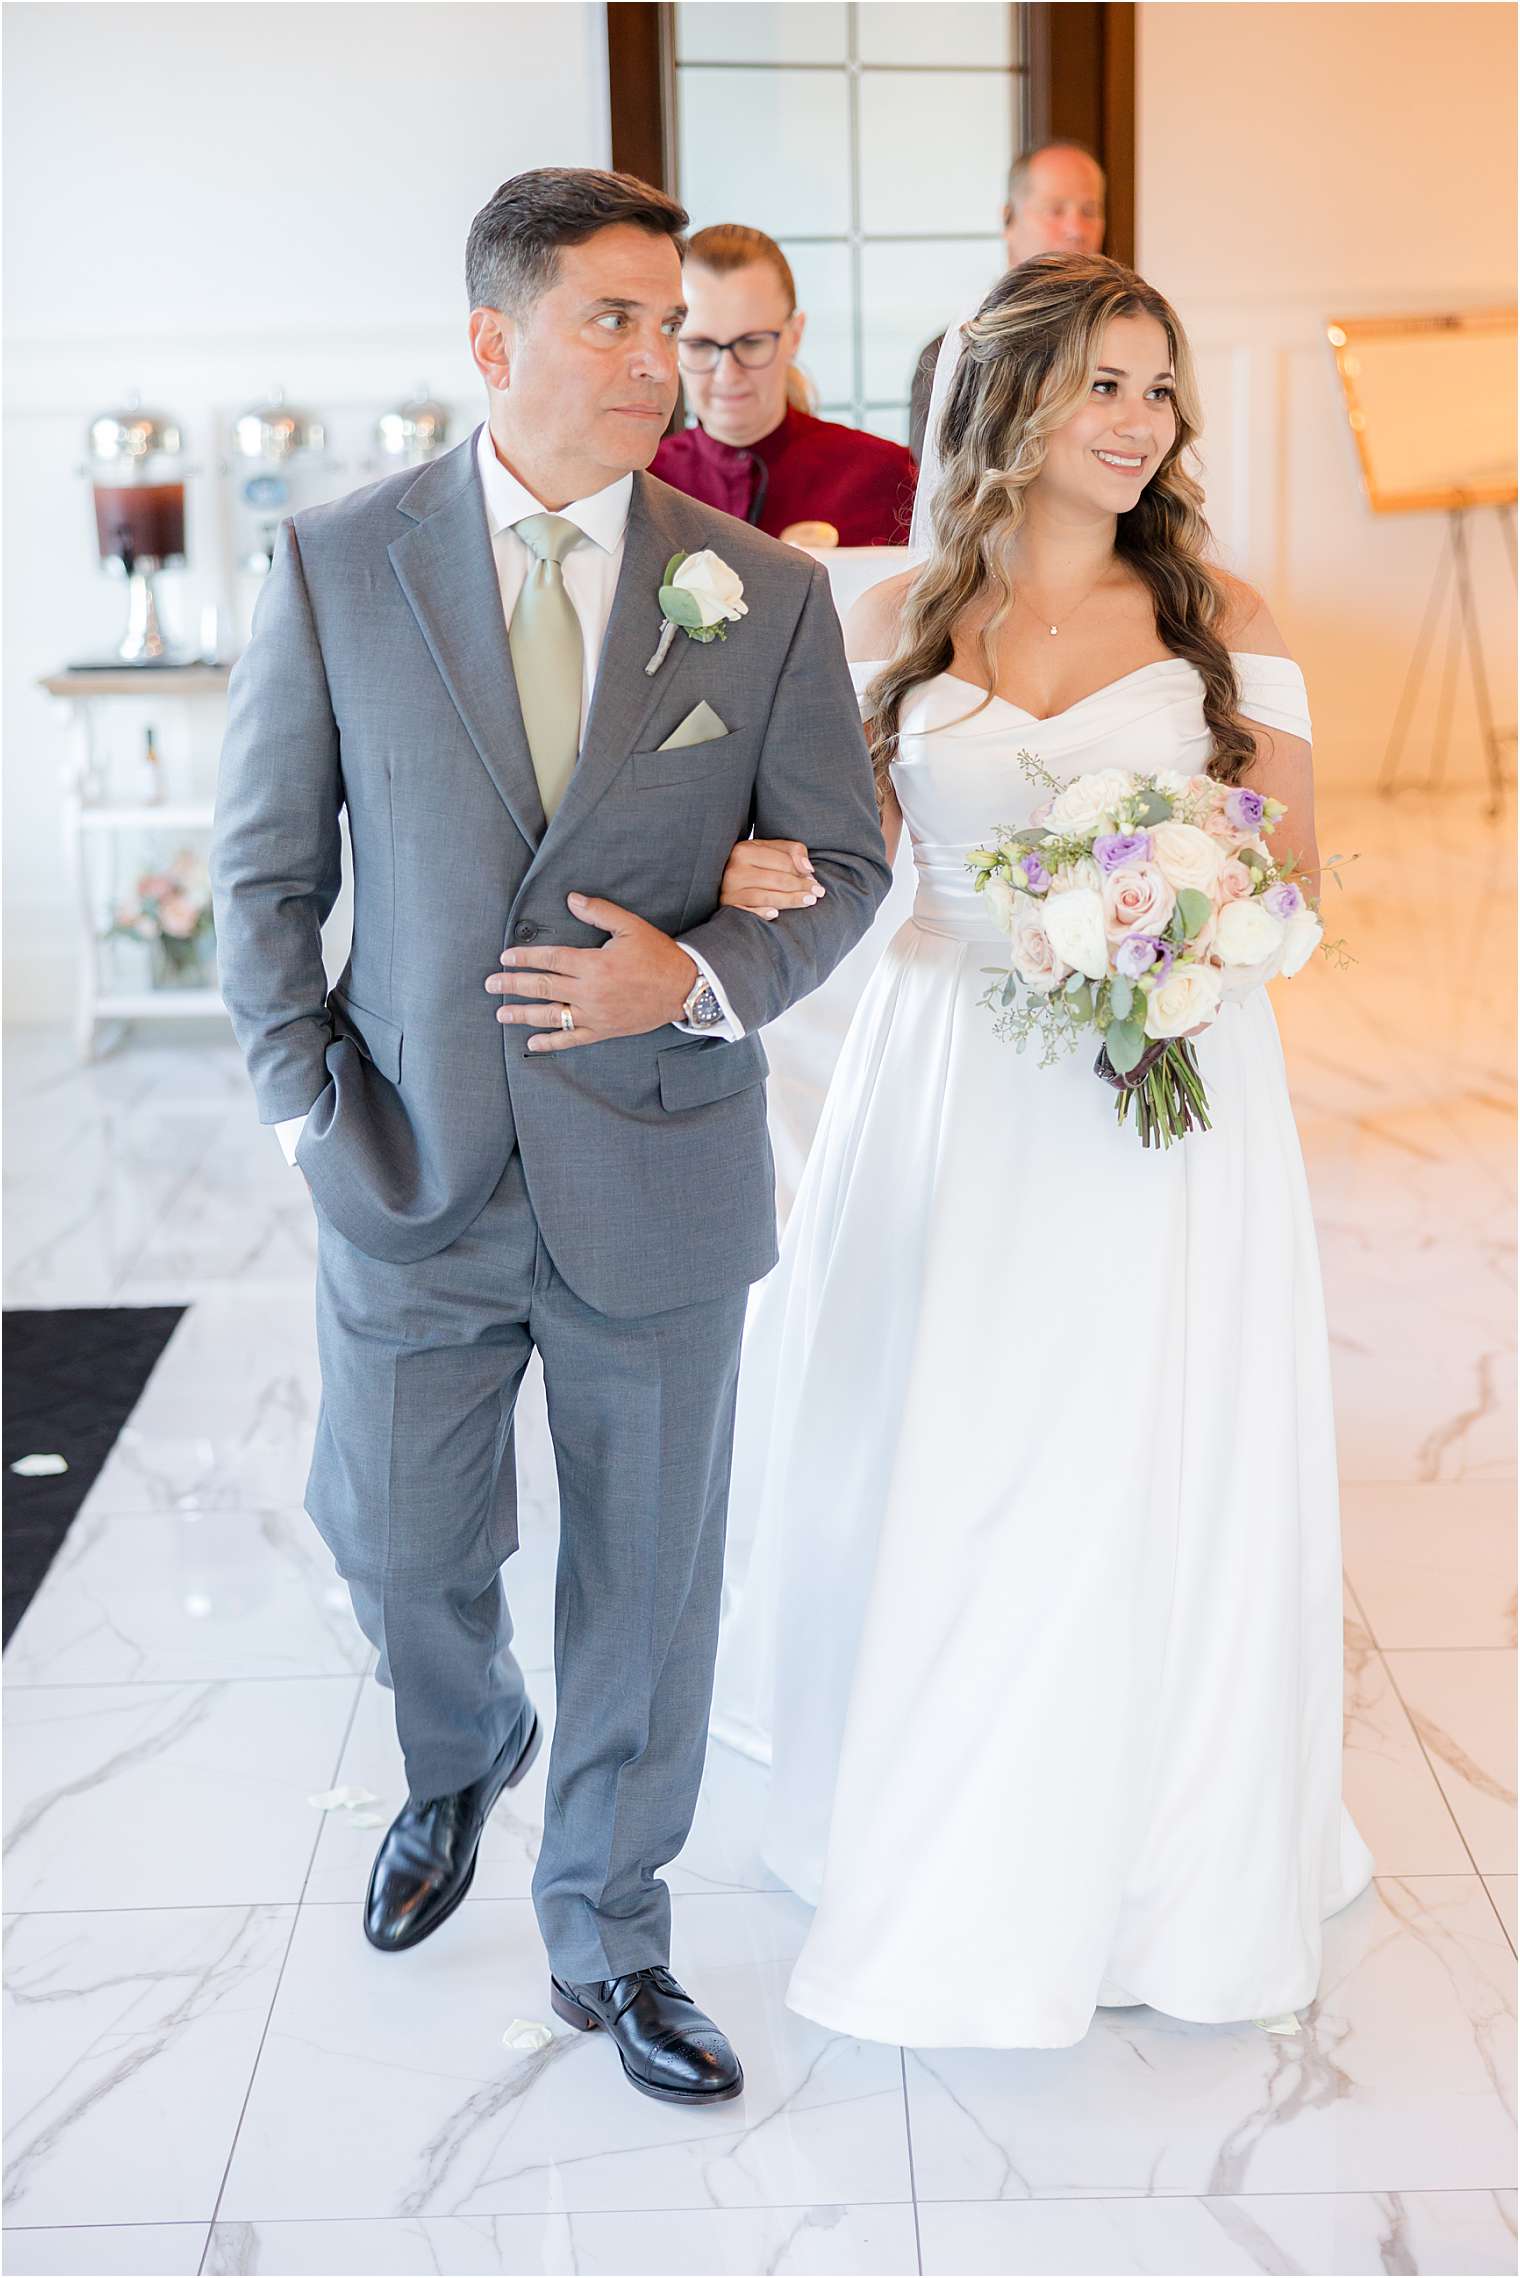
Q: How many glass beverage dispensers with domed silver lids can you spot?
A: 3